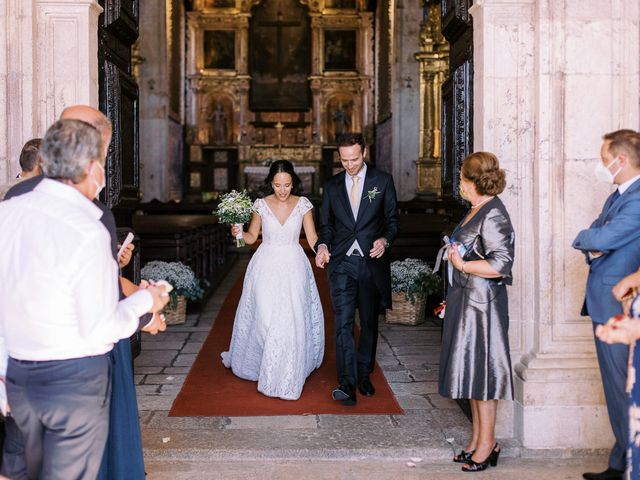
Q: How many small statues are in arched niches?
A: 2